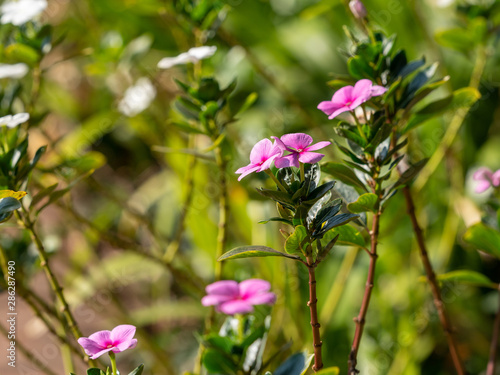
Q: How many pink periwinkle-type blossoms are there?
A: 6